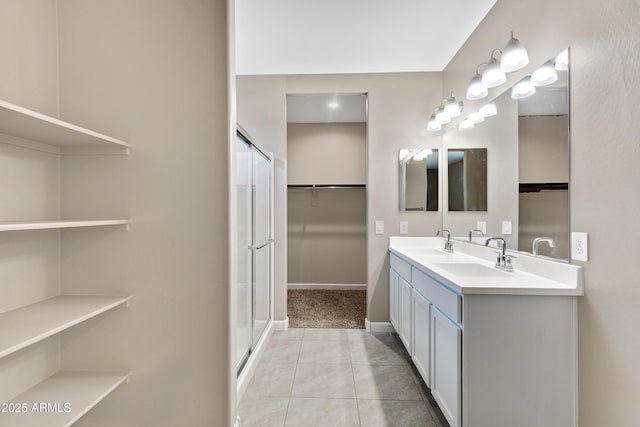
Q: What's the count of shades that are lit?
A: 6